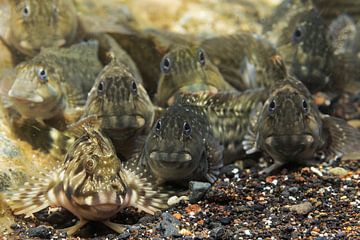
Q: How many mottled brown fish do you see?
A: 8